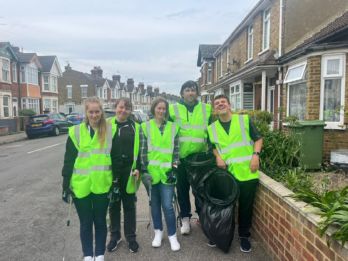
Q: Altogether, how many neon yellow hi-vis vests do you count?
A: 5